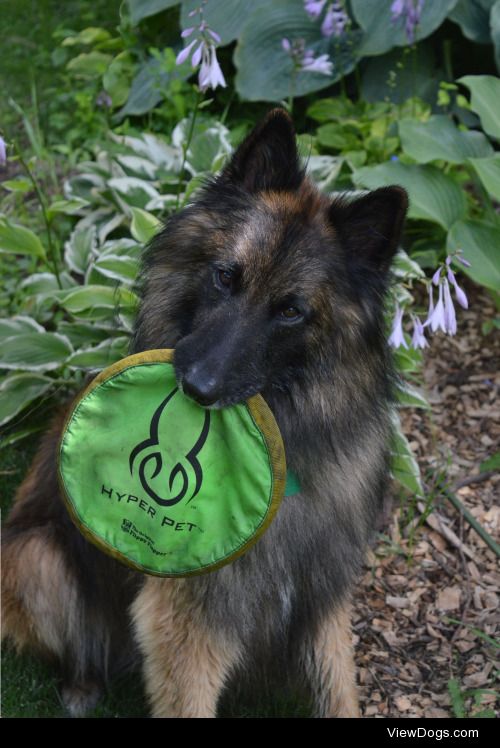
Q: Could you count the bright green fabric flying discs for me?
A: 1